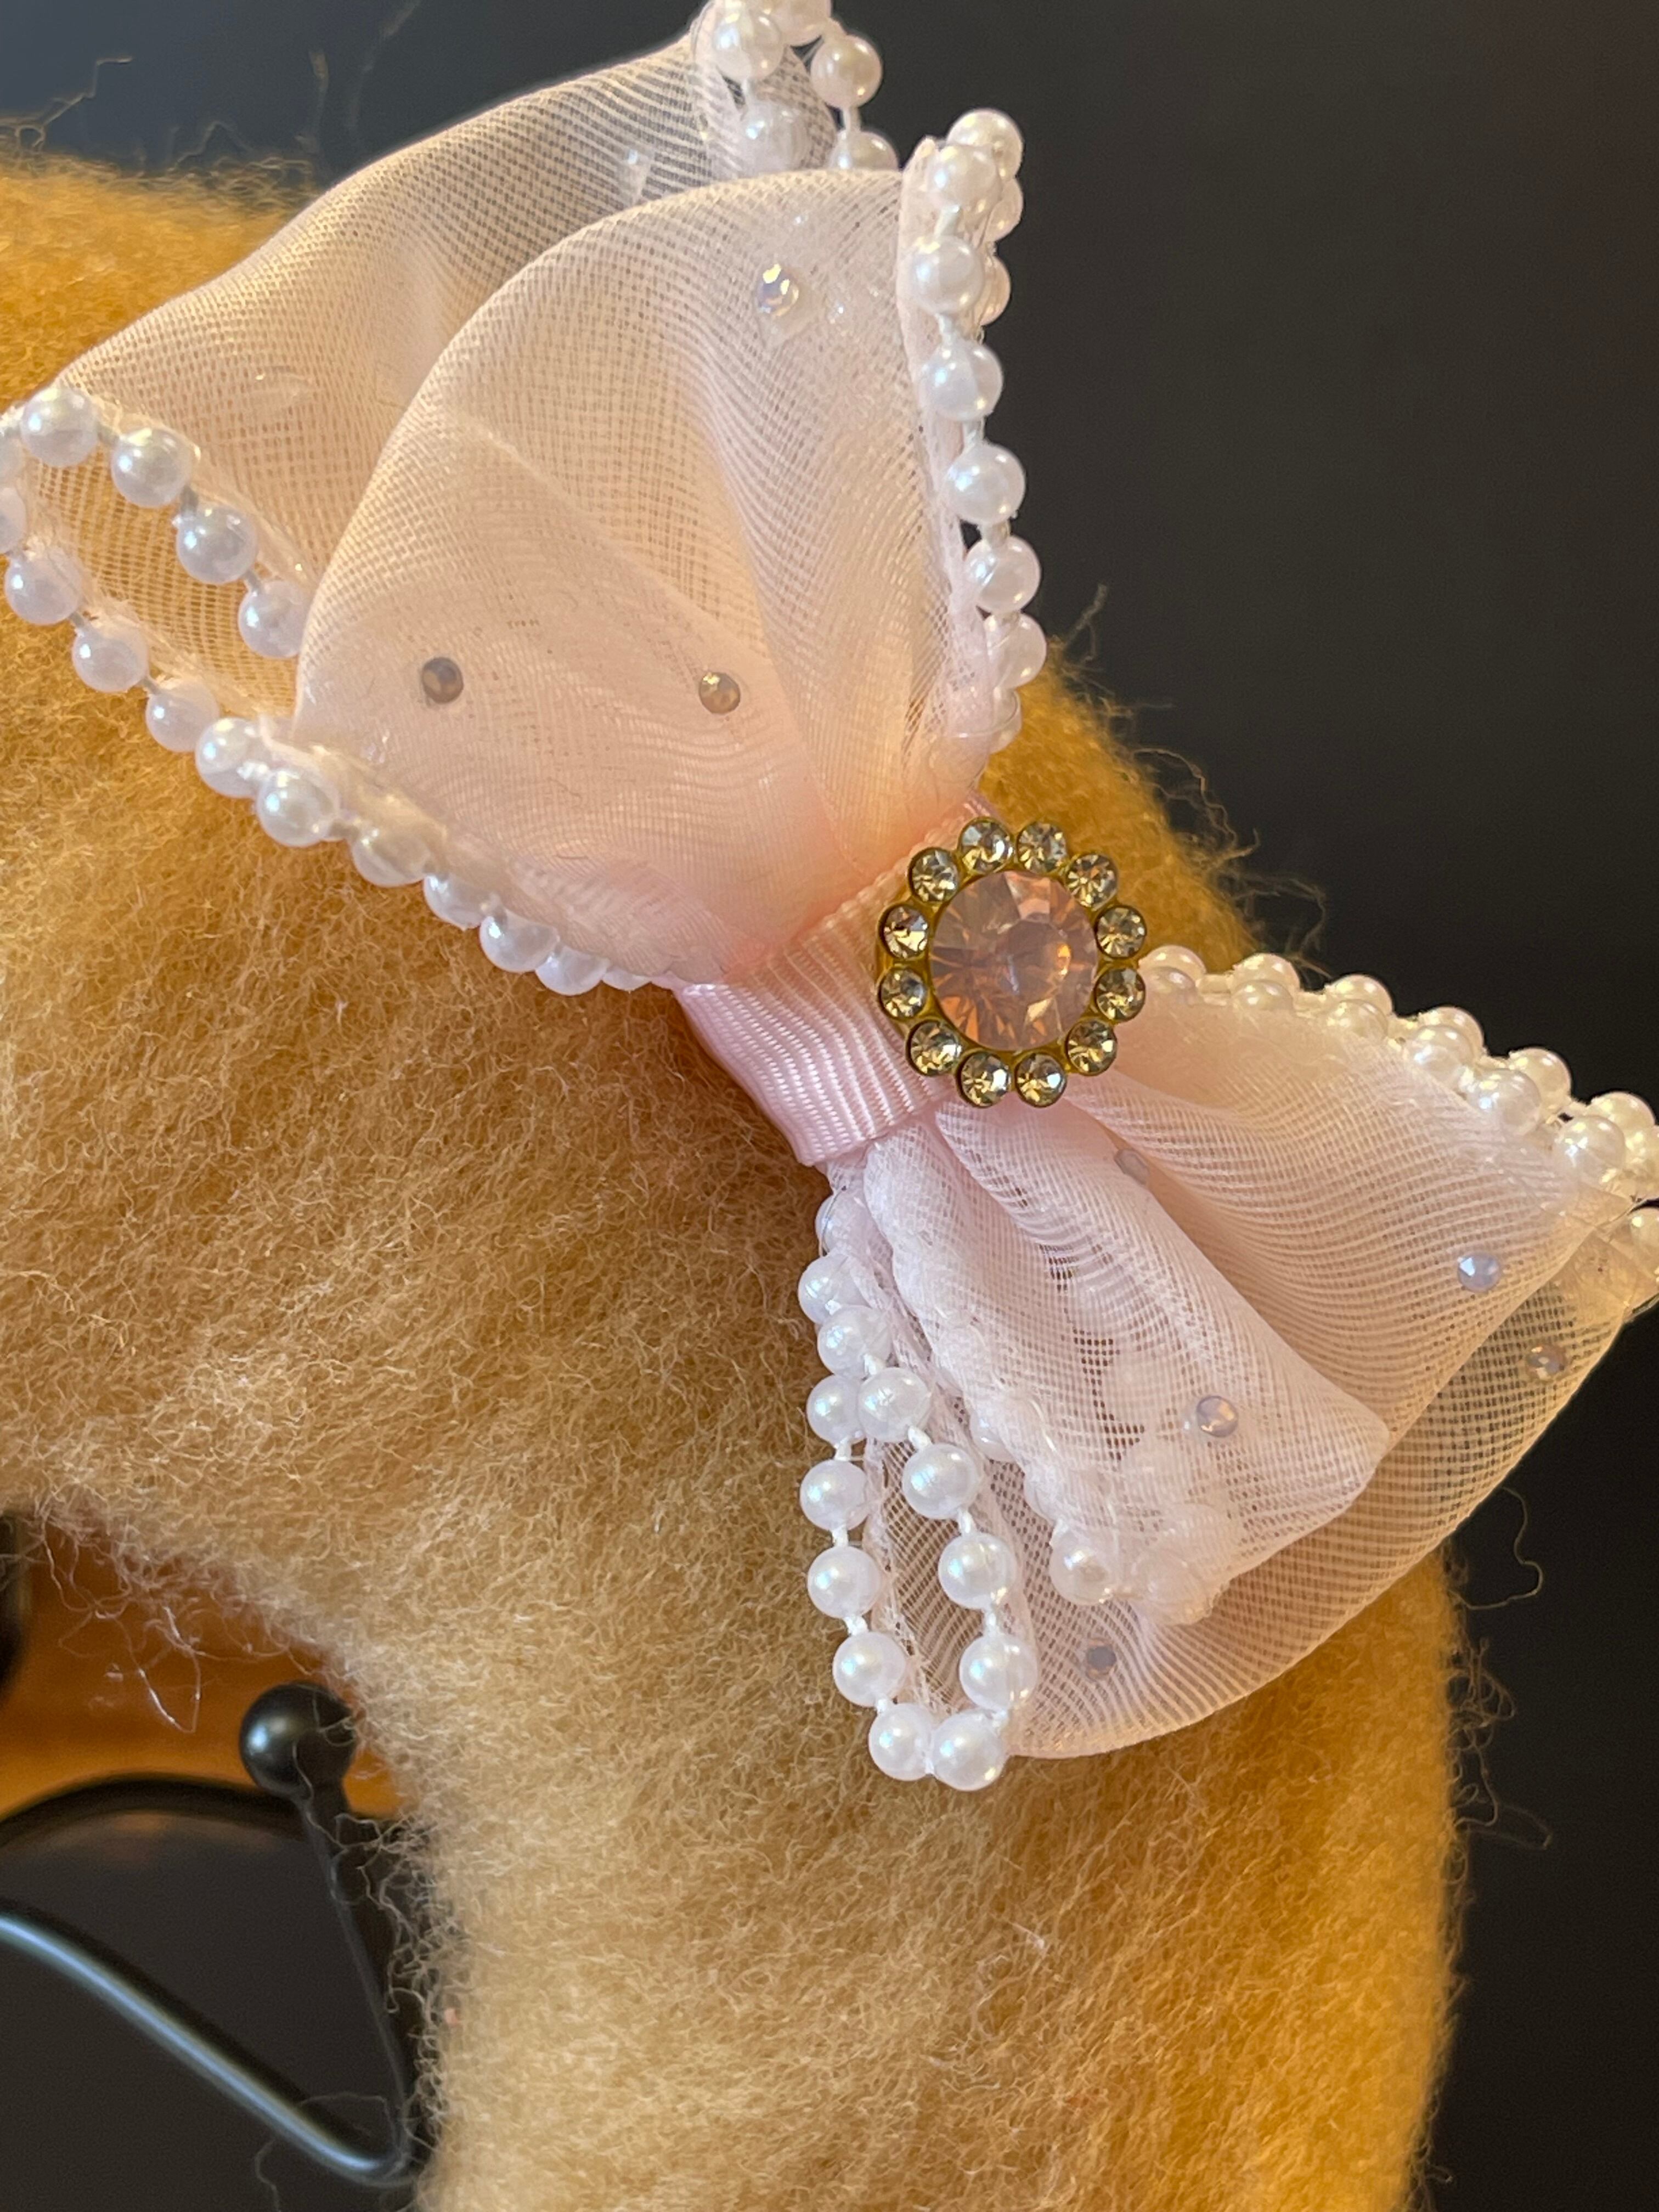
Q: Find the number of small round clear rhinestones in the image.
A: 12